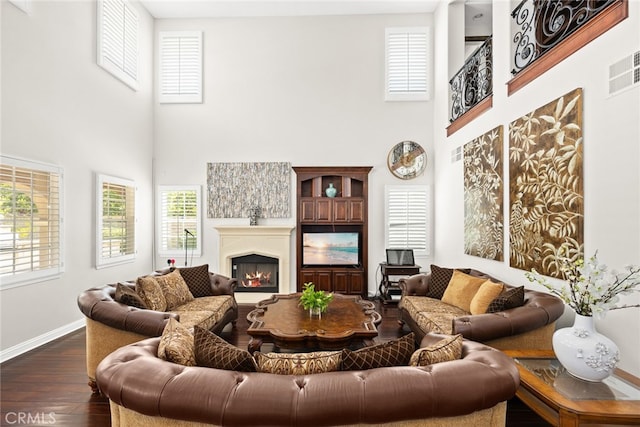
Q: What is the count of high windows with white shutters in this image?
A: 3